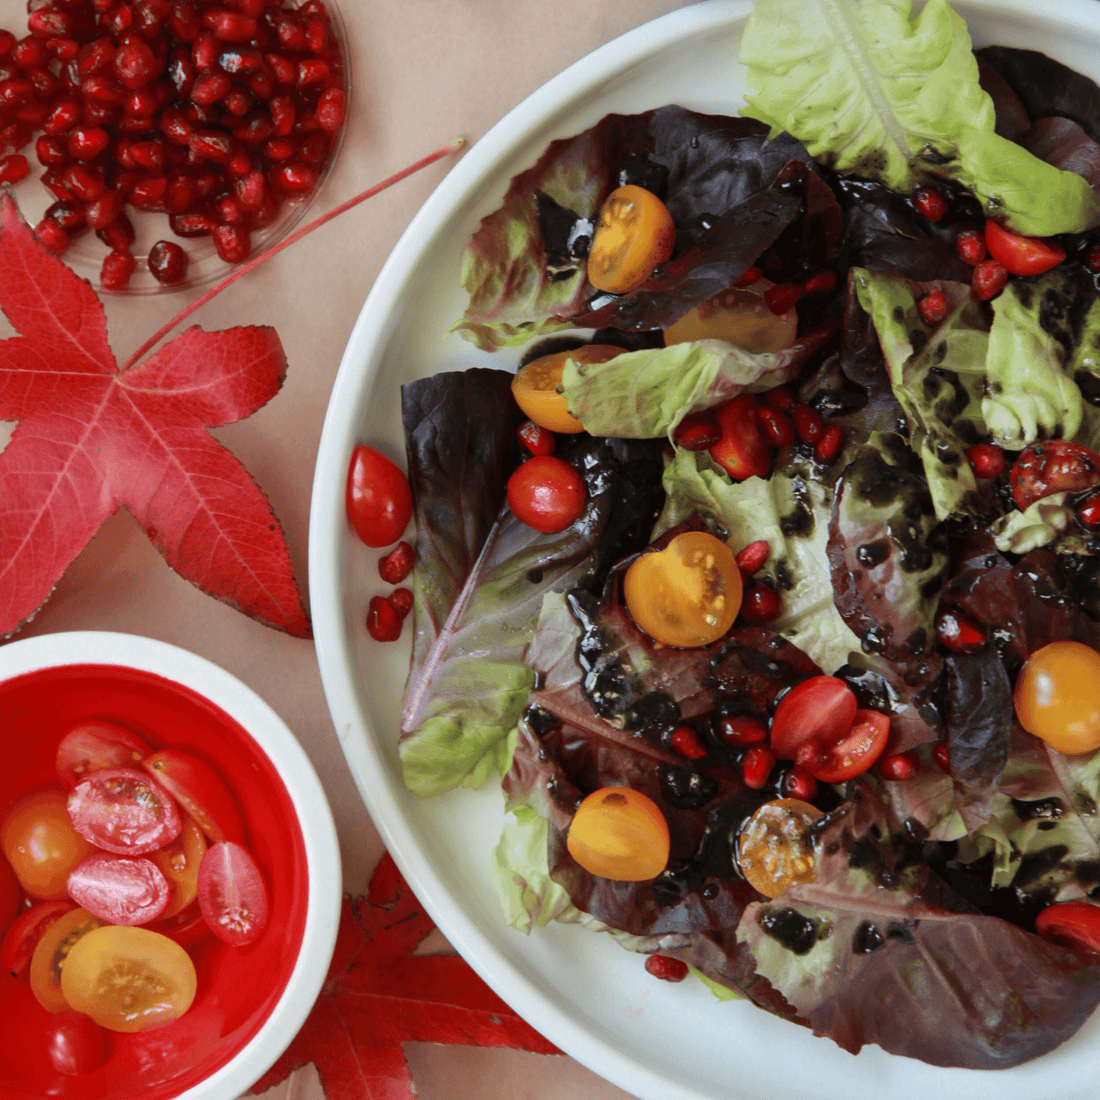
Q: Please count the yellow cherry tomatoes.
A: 11